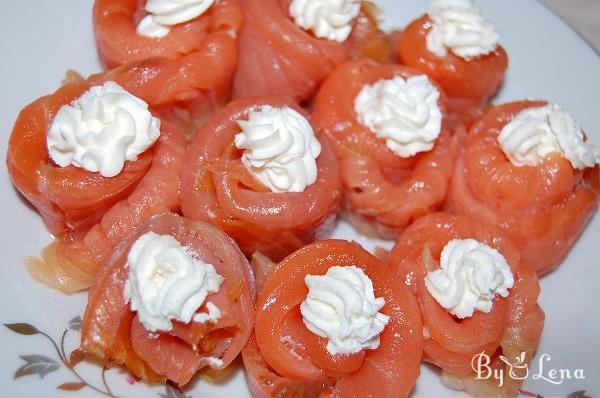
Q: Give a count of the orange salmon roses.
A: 10